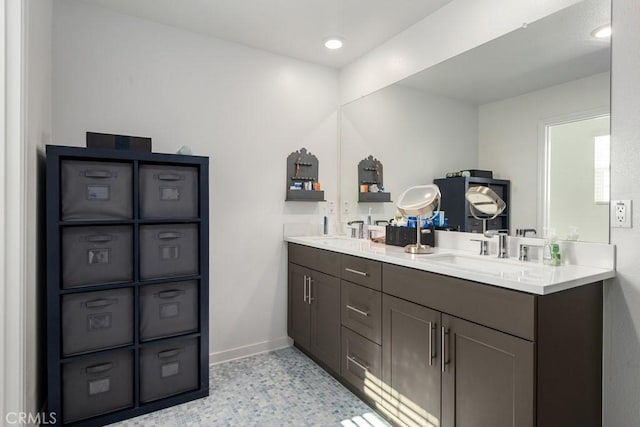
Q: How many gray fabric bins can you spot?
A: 8